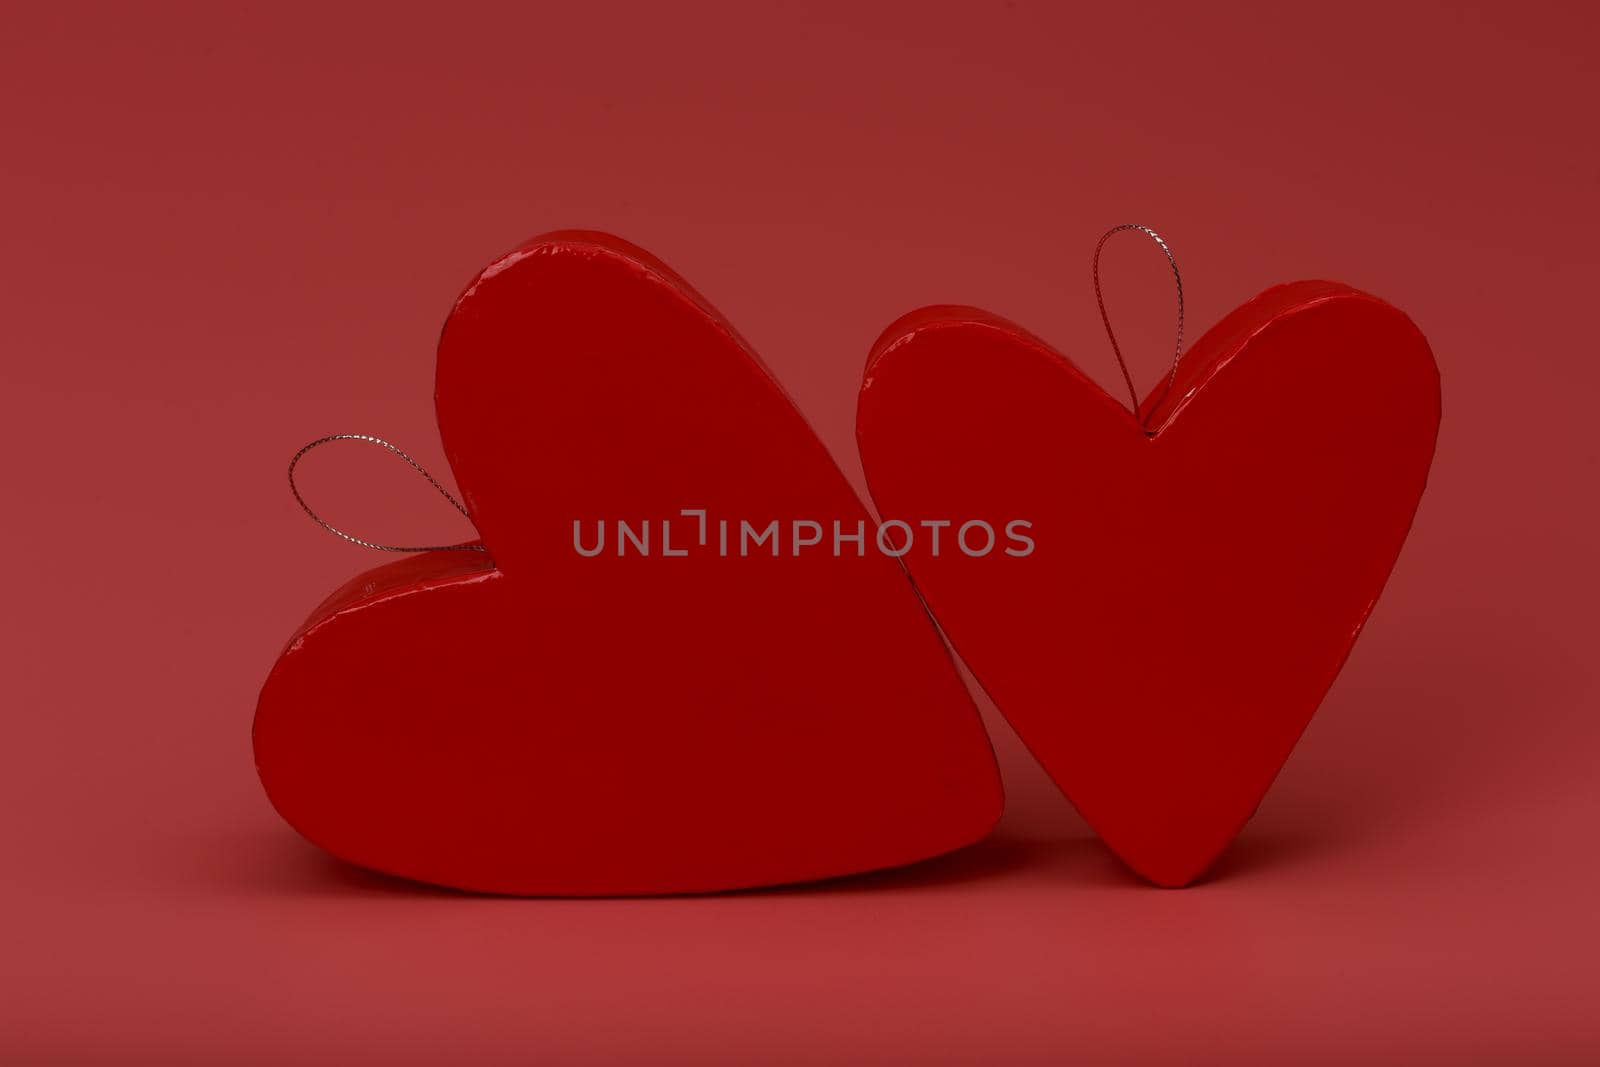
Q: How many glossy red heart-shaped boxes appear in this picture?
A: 2